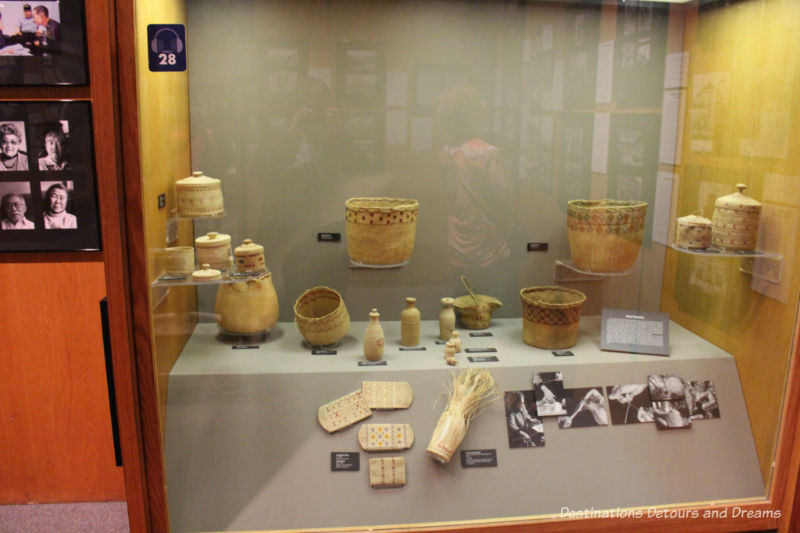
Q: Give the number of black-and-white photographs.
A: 11